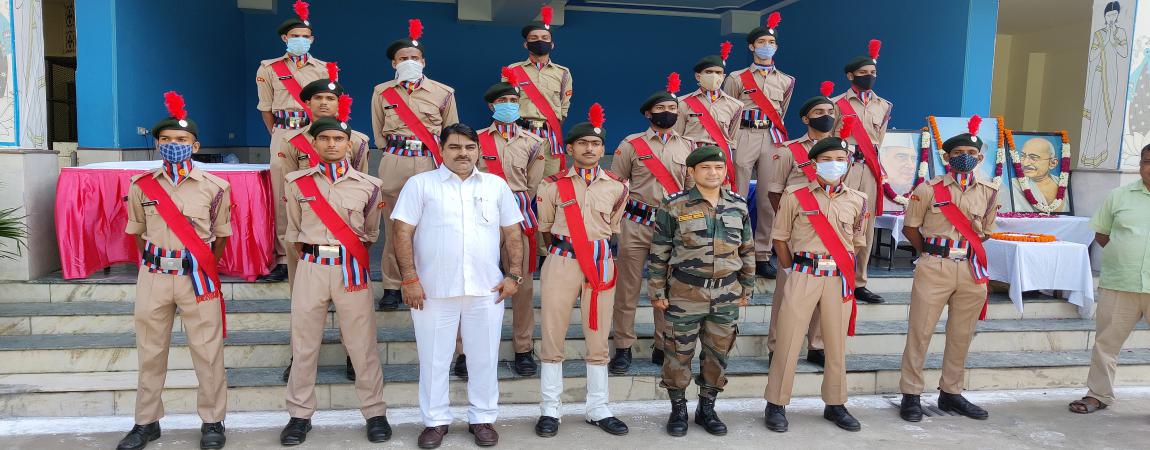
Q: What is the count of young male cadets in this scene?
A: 15